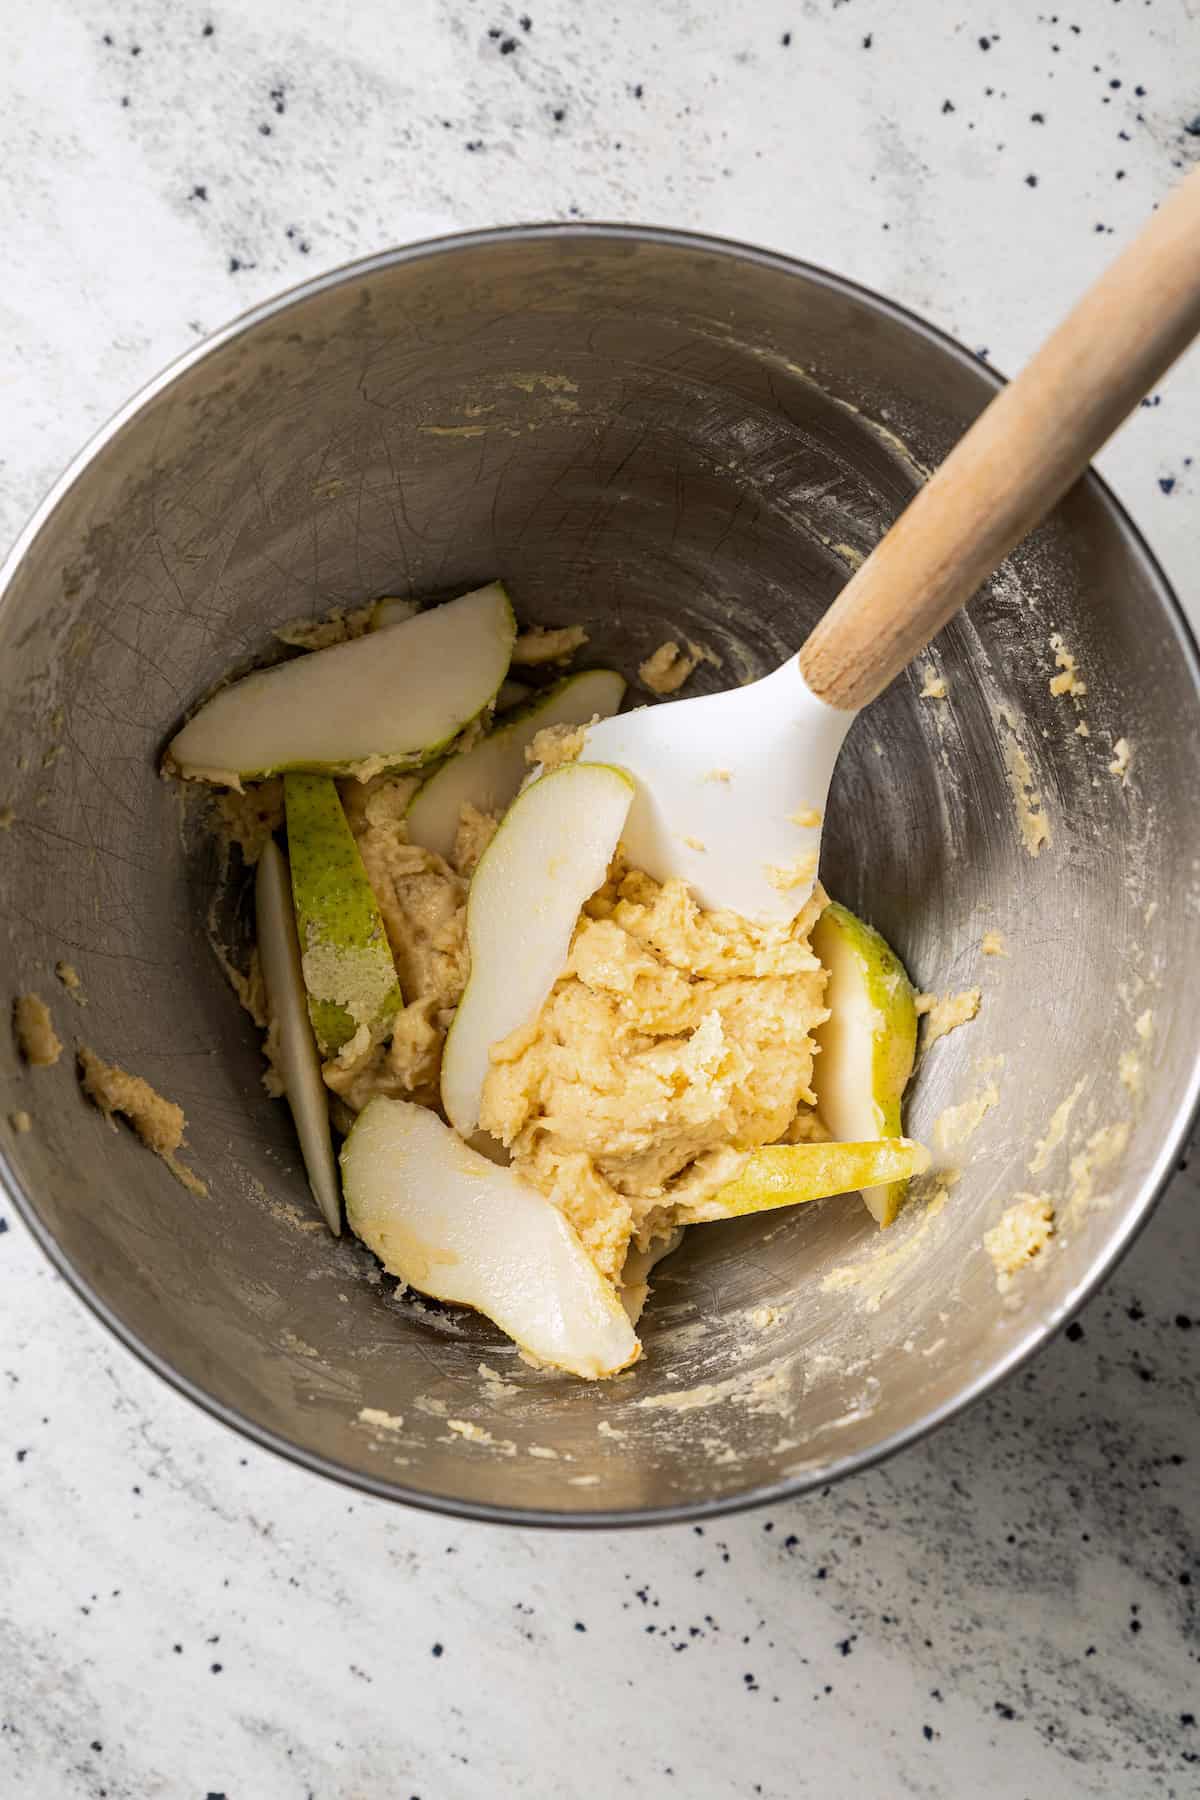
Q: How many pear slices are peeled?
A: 0